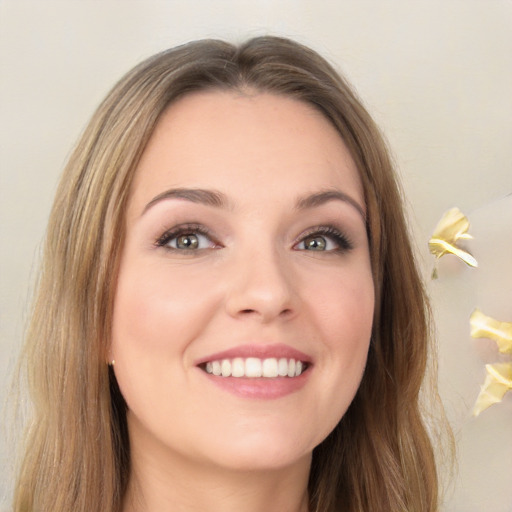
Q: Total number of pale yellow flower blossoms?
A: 3